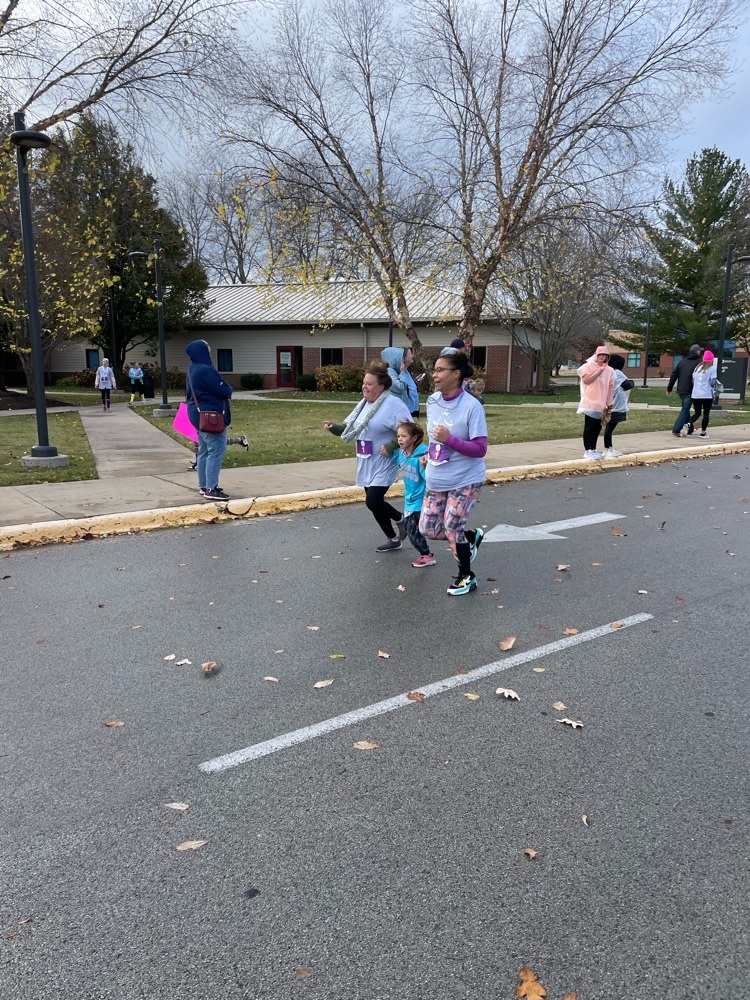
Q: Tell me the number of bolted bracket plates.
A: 0